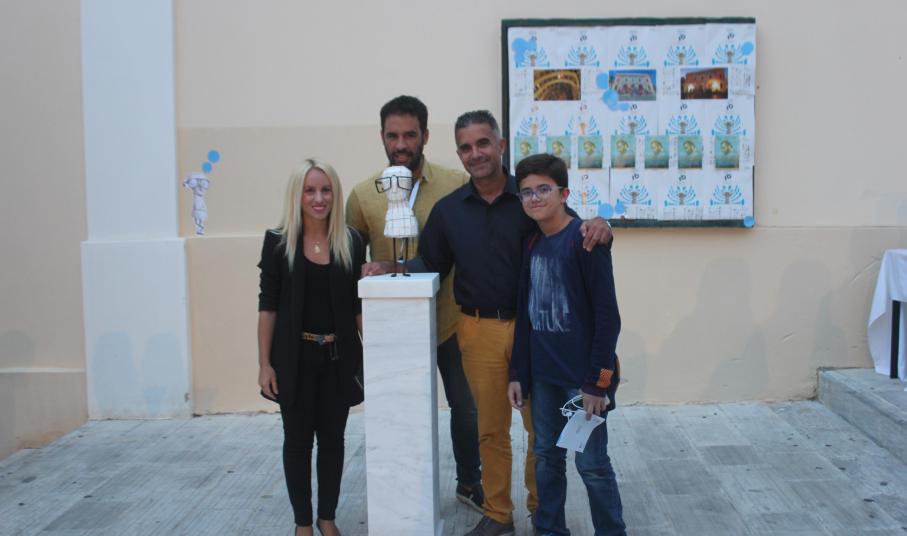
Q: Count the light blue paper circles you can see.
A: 13